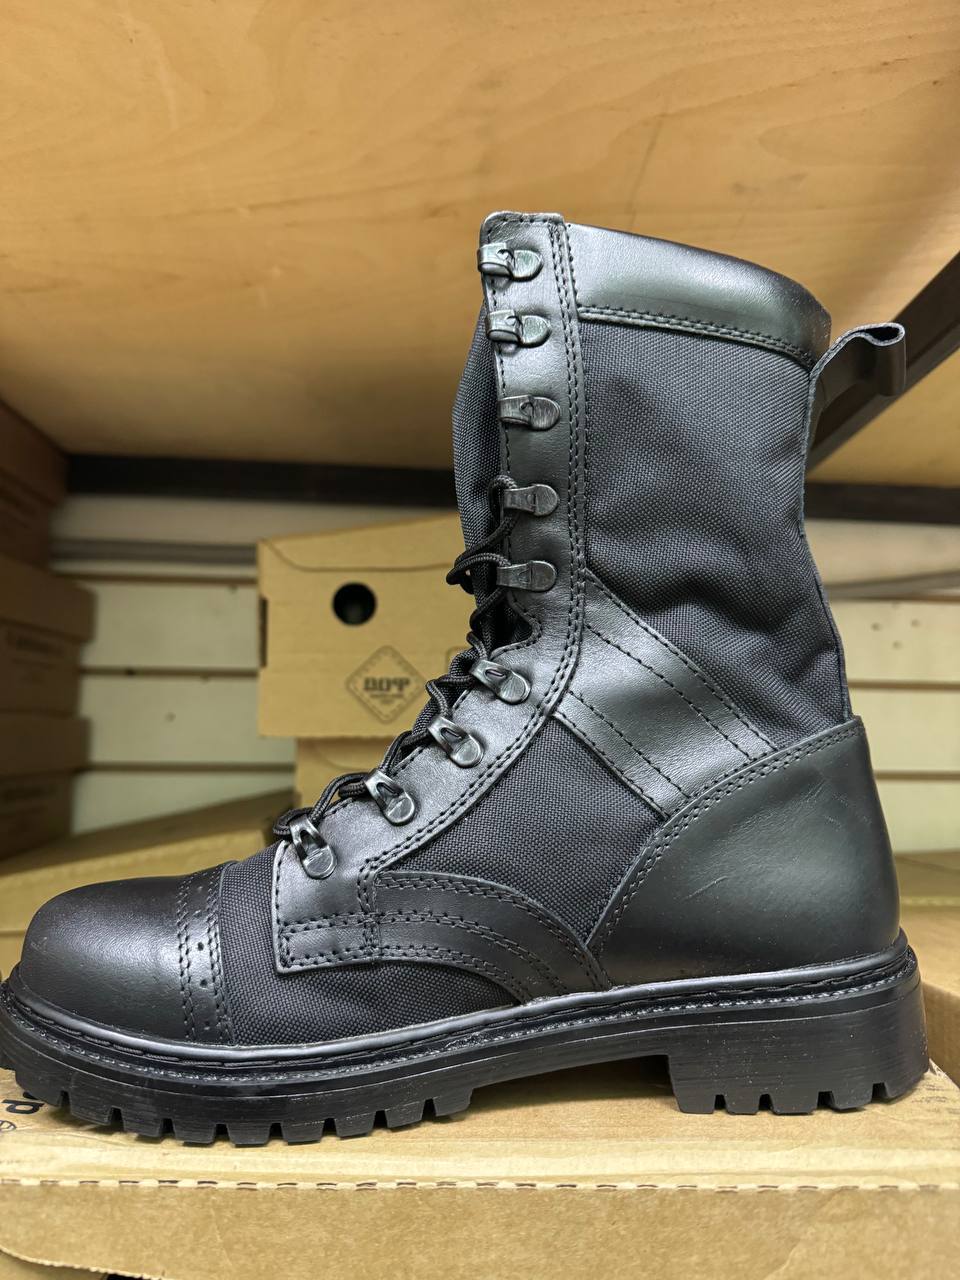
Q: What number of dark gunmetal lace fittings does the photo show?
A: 9